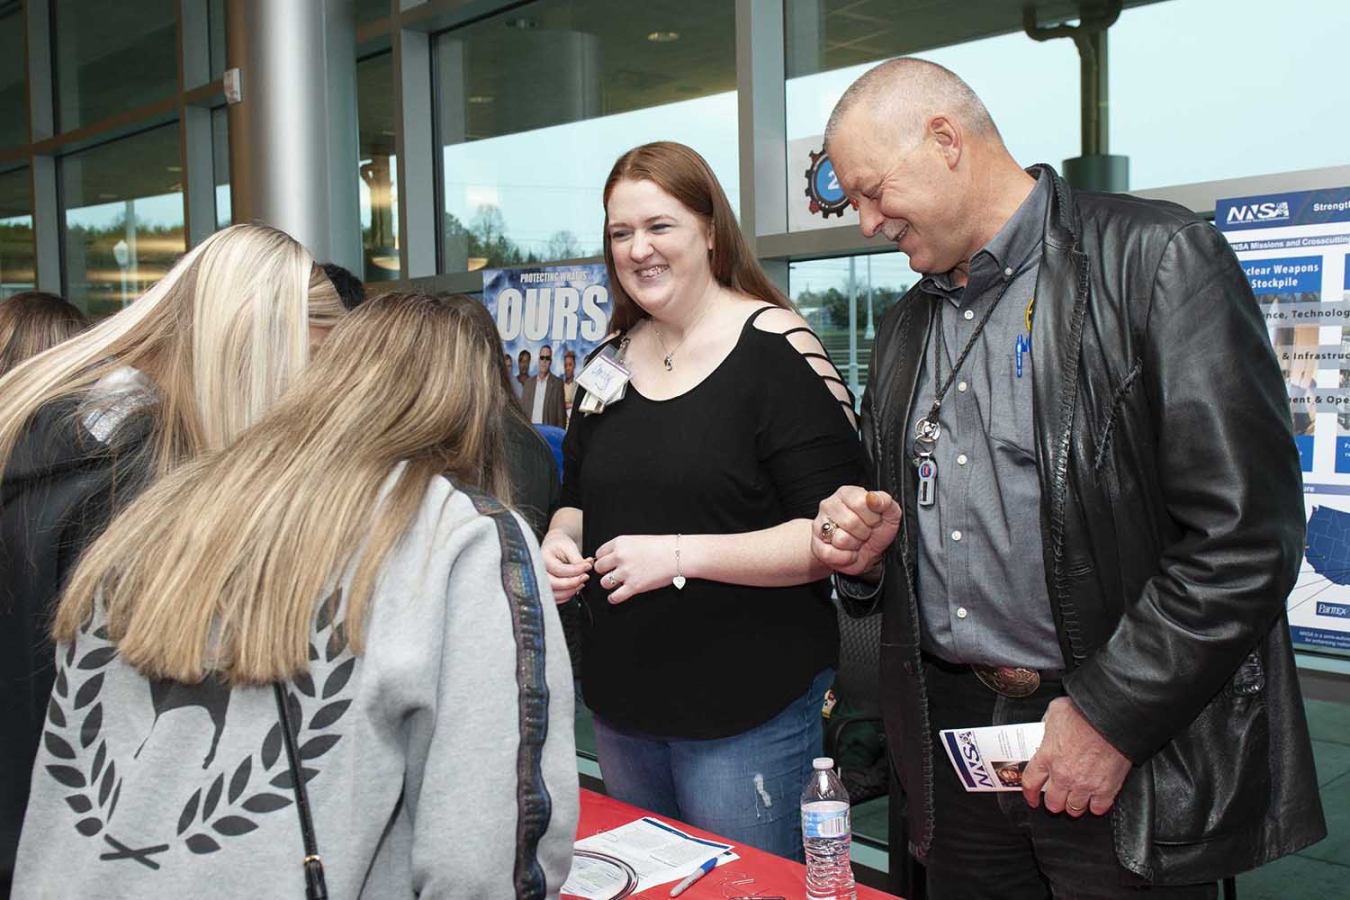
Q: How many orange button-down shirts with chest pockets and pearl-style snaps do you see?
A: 0